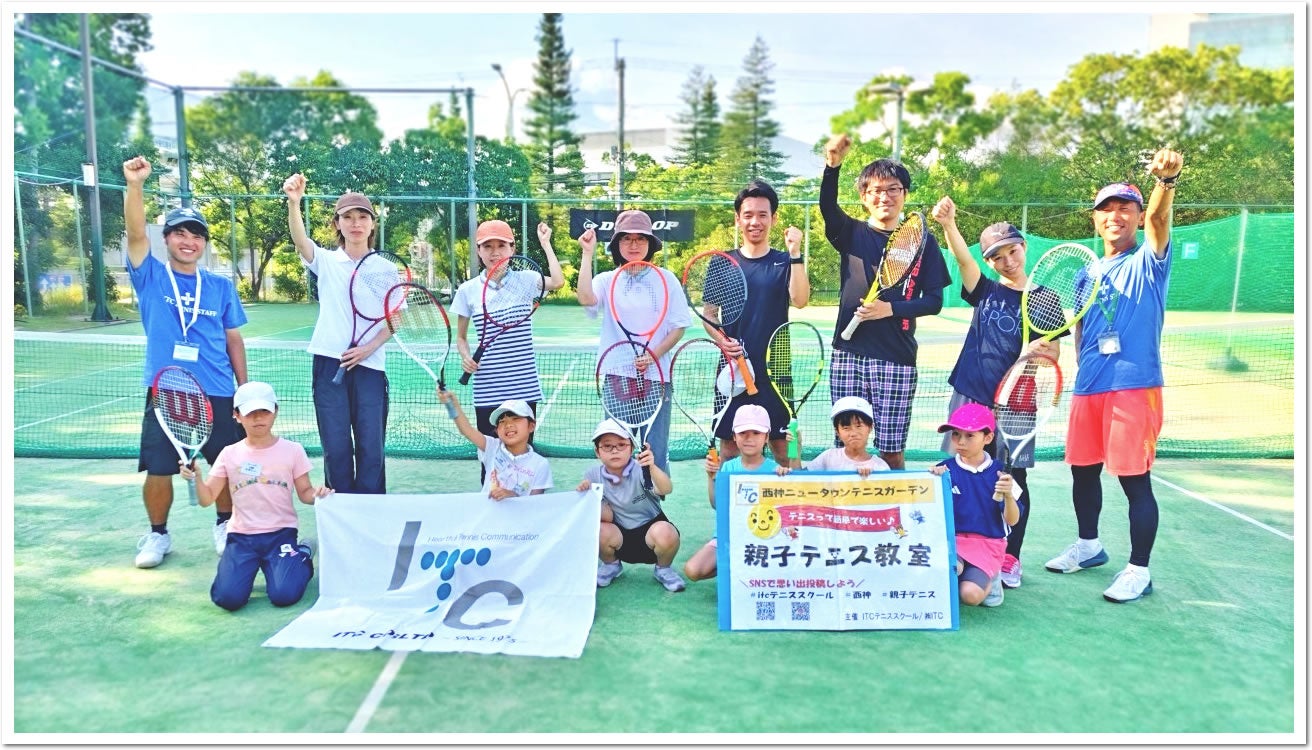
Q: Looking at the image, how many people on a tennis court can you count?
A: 14